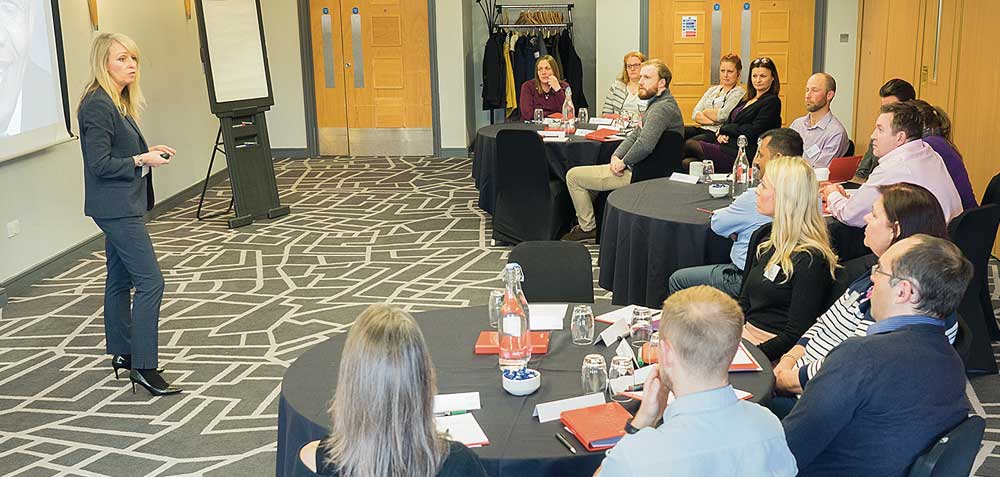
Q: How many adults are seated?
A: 15